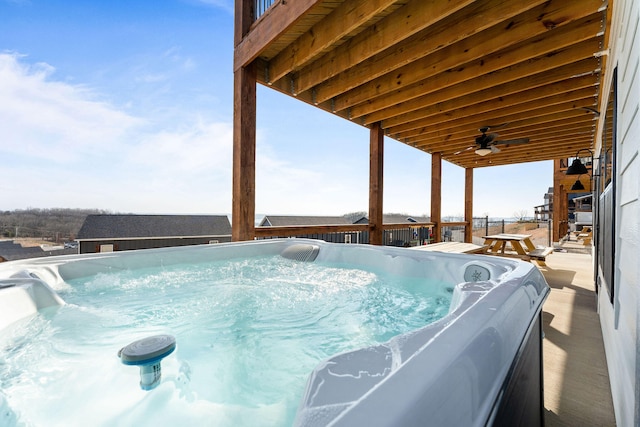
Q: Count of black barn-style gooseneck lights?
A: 2